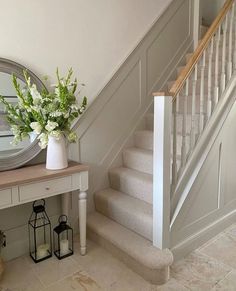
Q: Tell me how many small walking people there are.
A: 0